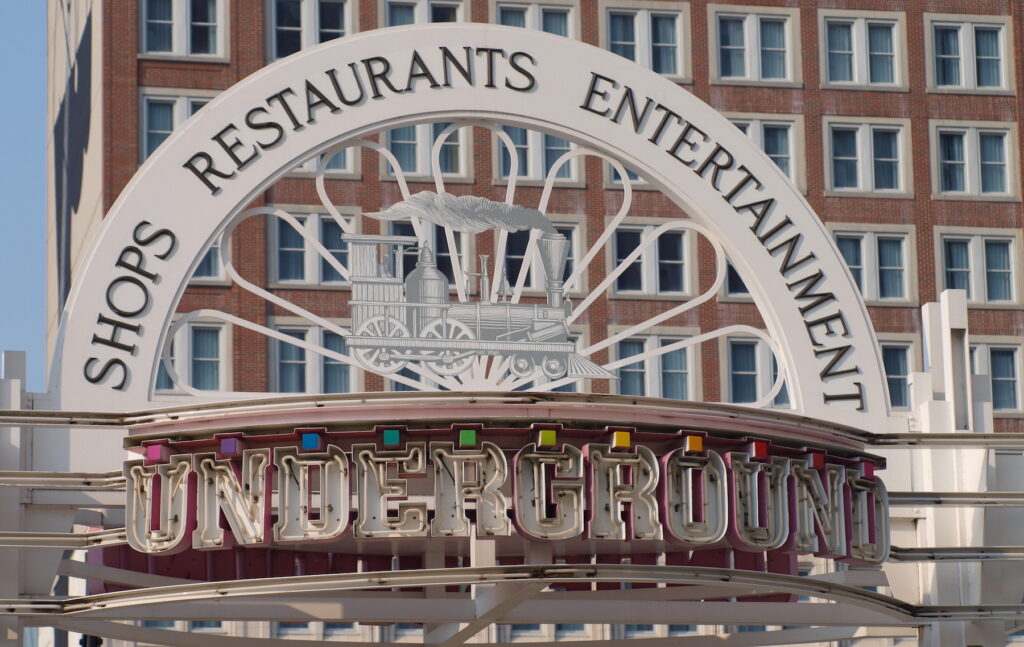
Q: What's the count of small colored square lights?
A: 11